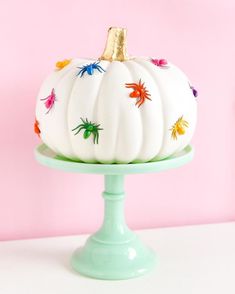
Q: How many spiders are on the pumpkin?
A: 9